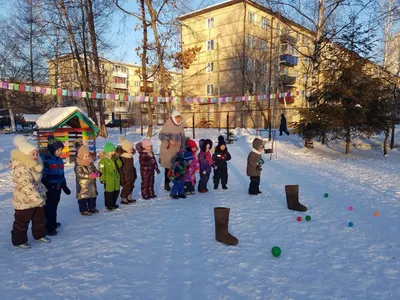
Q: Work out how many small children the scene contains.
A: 11